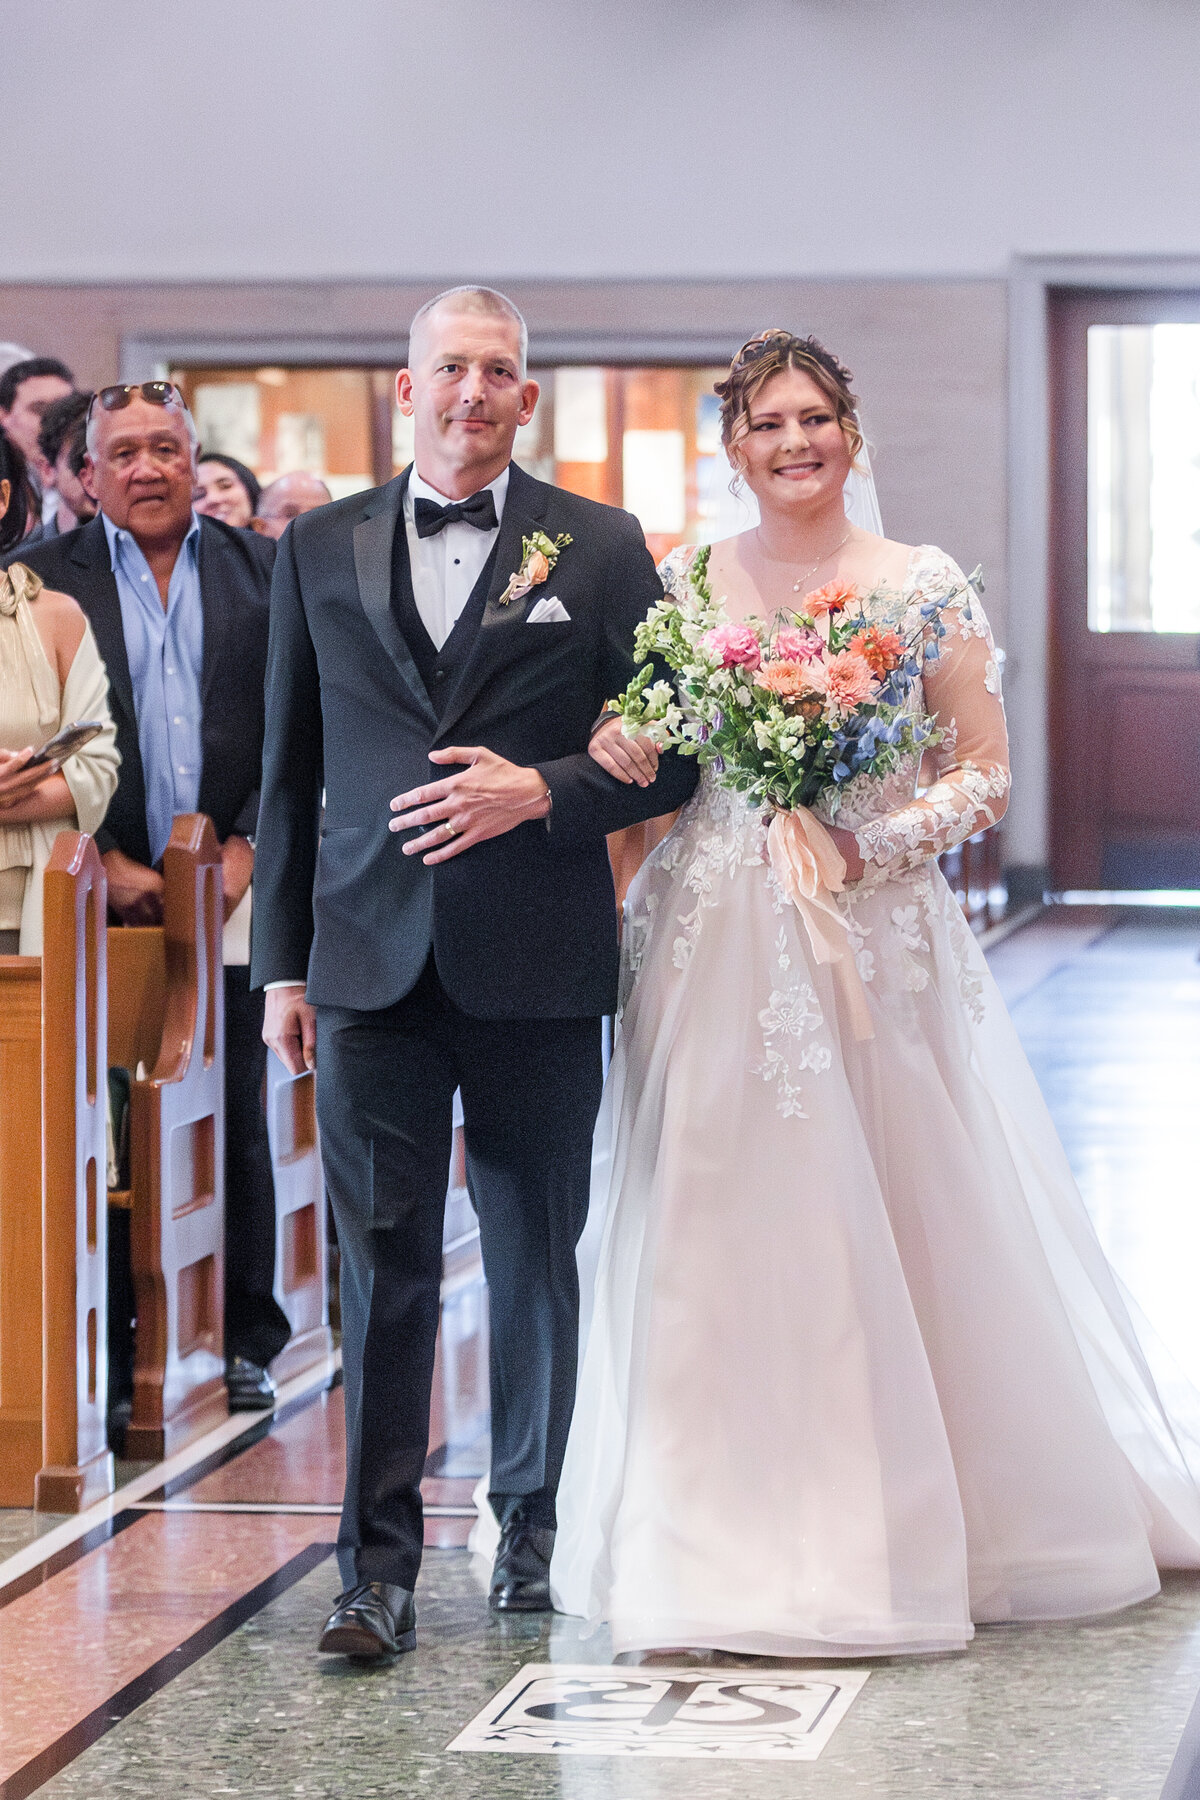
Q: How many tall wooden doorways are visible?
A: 1